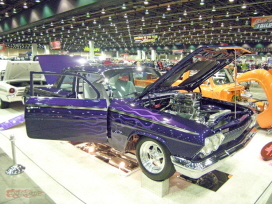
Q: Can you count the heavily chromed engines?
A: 1